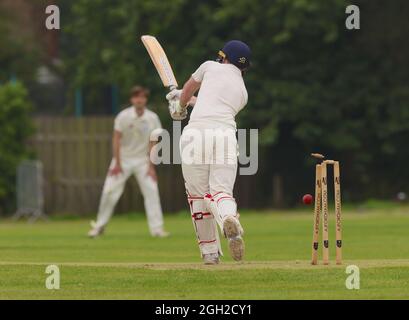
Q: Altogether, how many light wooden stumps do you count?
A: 3